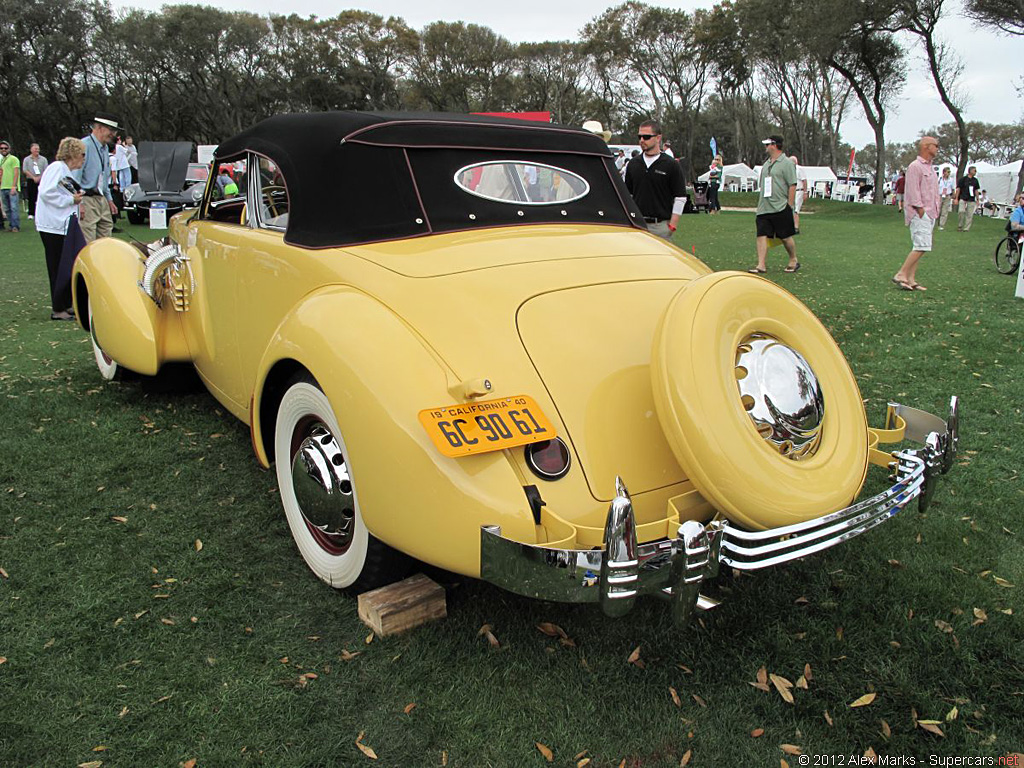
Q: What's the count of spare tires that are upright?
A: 1